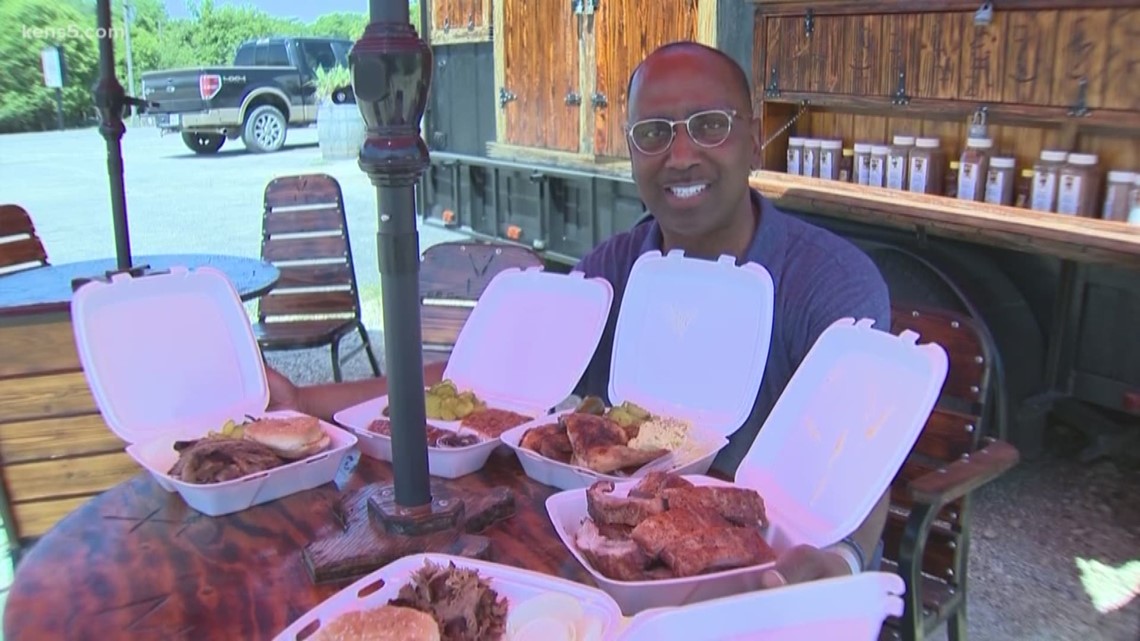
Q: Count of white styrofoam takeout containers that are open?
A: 5